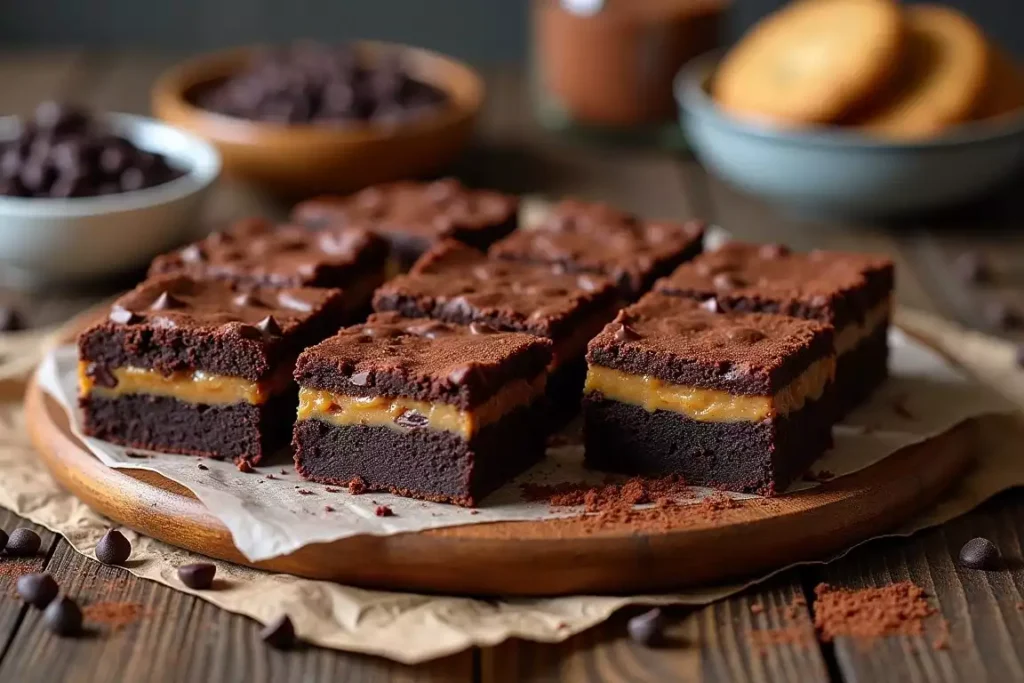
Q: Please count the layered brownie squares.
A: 8